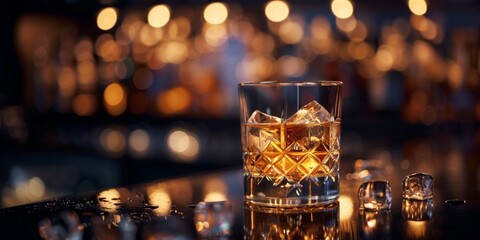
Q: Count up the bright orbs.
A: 6